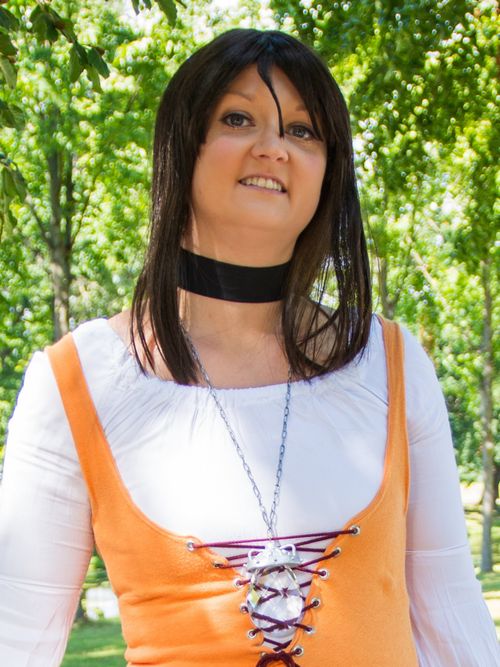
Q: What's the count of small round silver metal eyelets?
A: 12